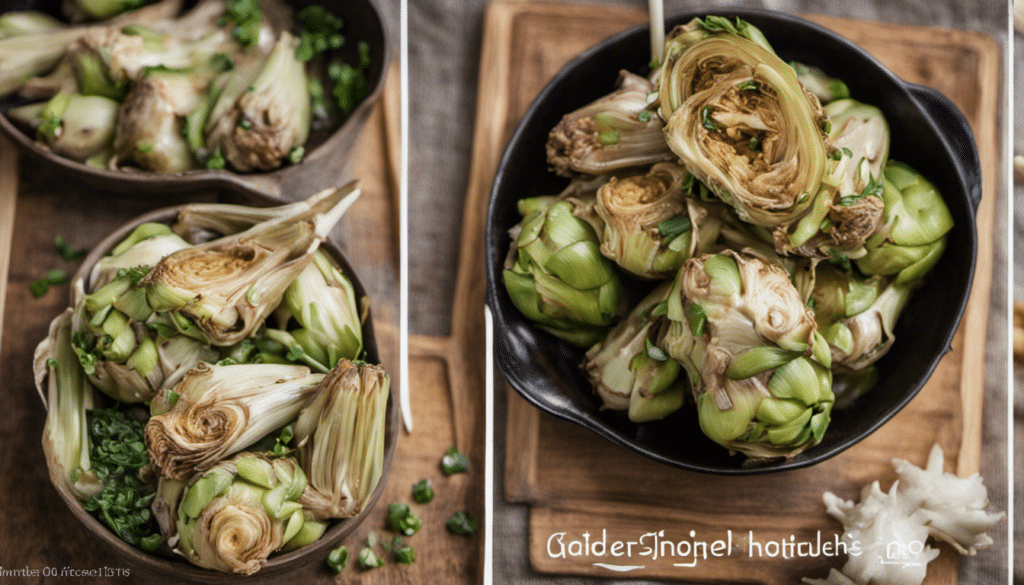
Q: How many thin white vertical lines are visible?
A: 3